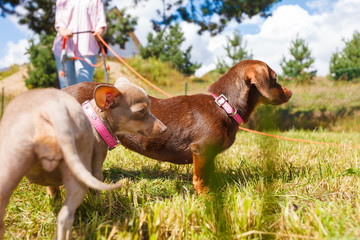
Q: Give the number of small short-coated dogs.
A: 2